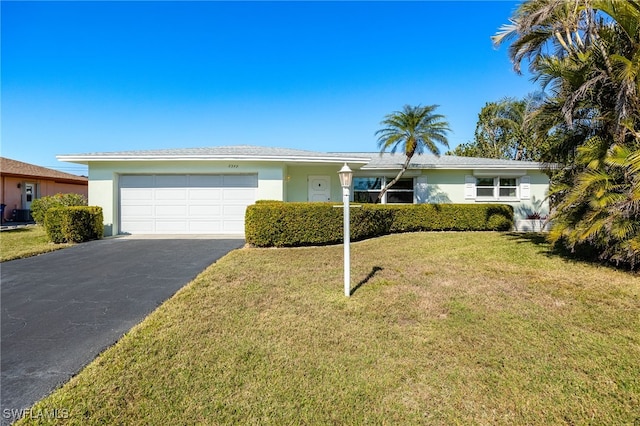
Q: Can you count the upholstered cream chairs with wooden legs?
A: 0